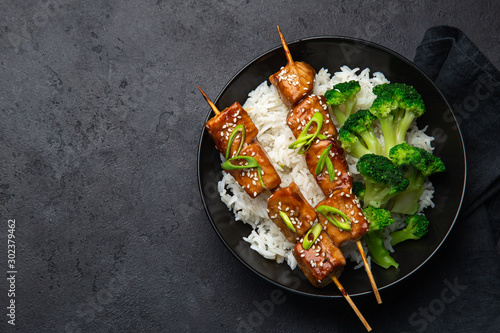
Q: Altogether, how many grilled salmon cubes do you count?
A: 8